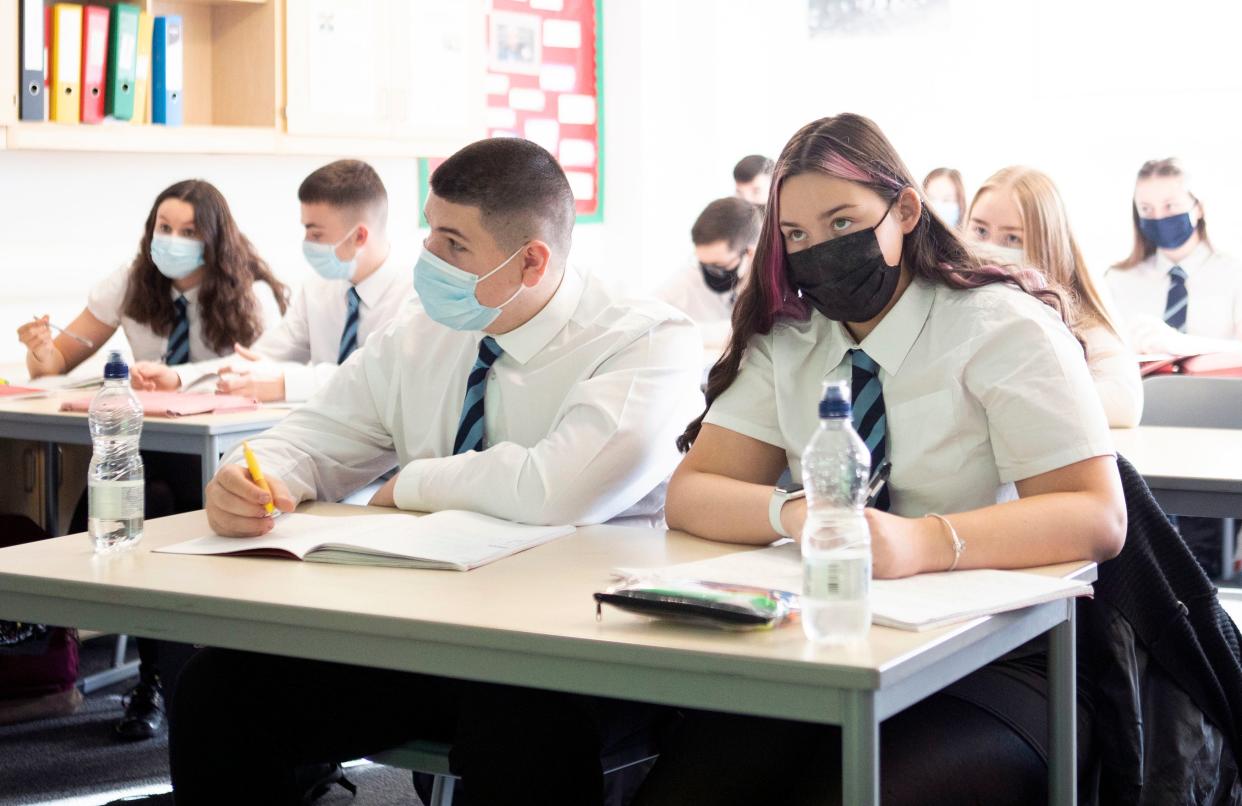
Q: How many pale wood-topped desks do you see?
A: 3